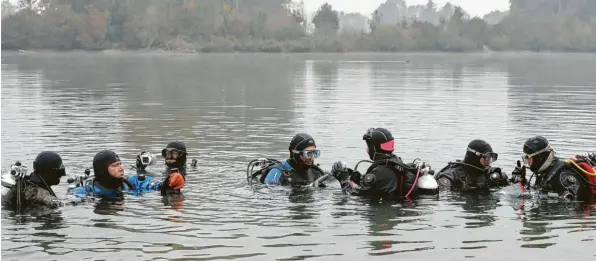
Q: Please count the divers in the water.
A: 7